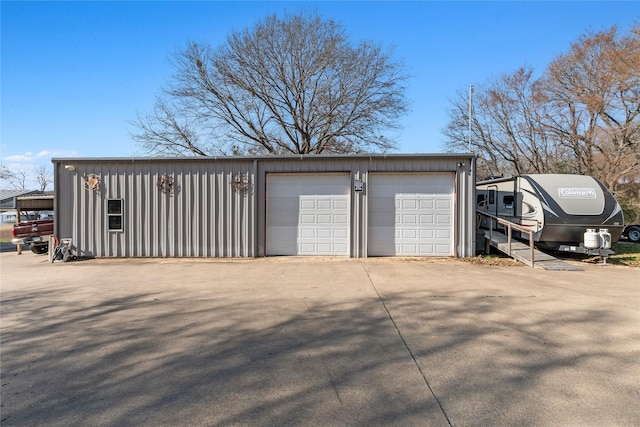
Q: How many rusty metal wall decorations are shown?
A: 3